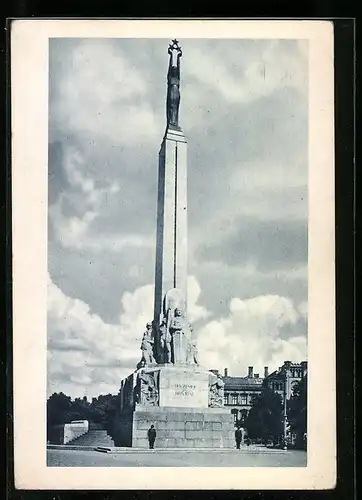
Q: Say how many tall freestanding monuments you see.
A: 1